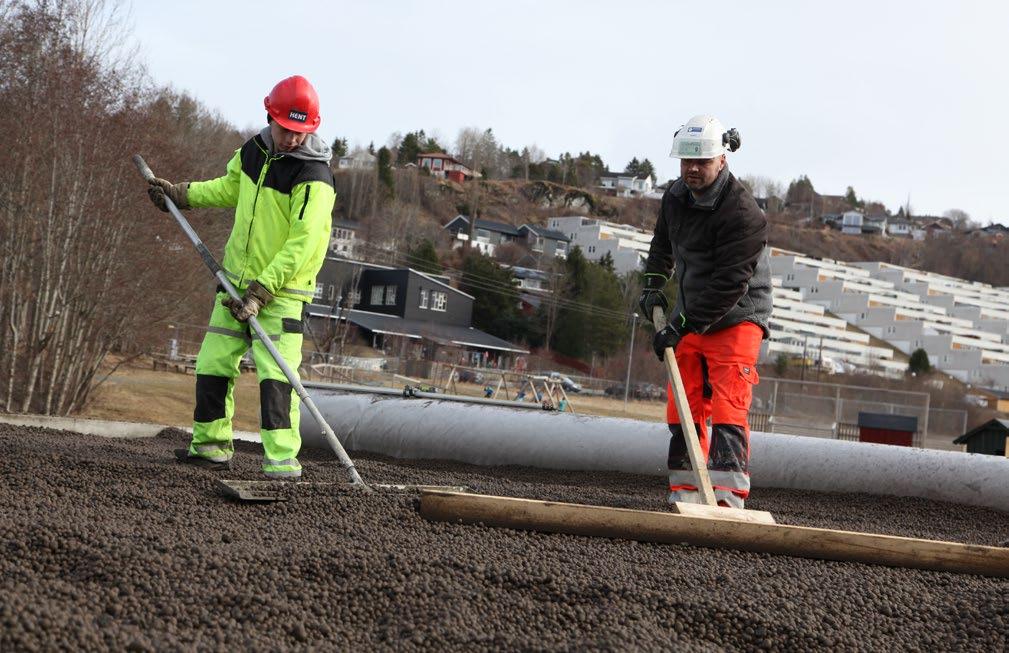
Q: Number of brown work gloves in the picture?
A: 2